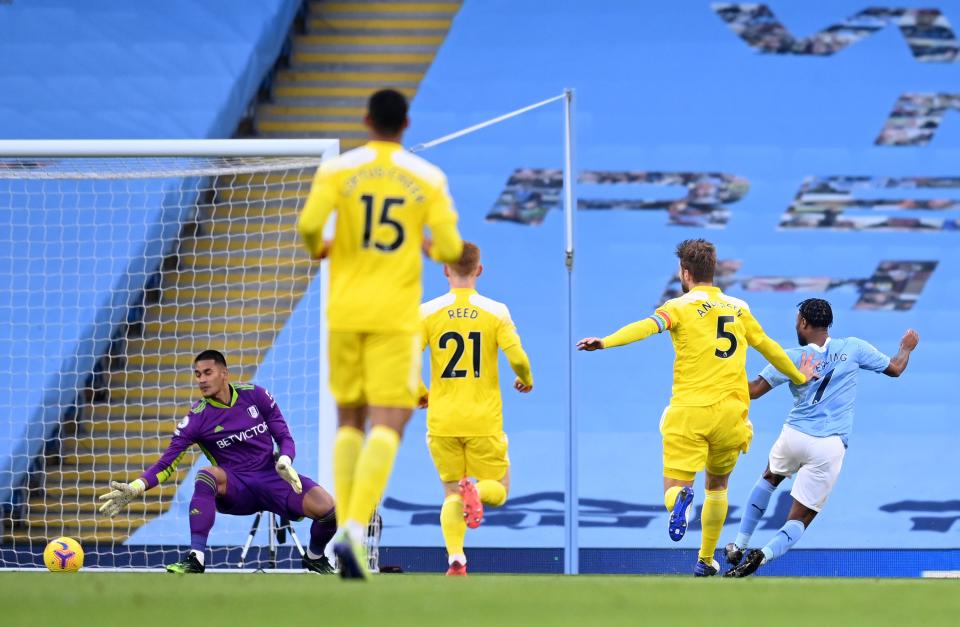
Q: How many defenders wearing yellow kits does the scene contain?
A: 3